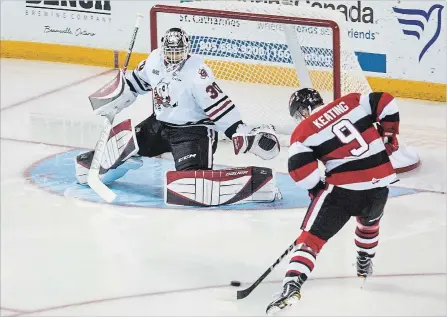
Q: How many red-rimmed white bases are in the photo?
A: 1